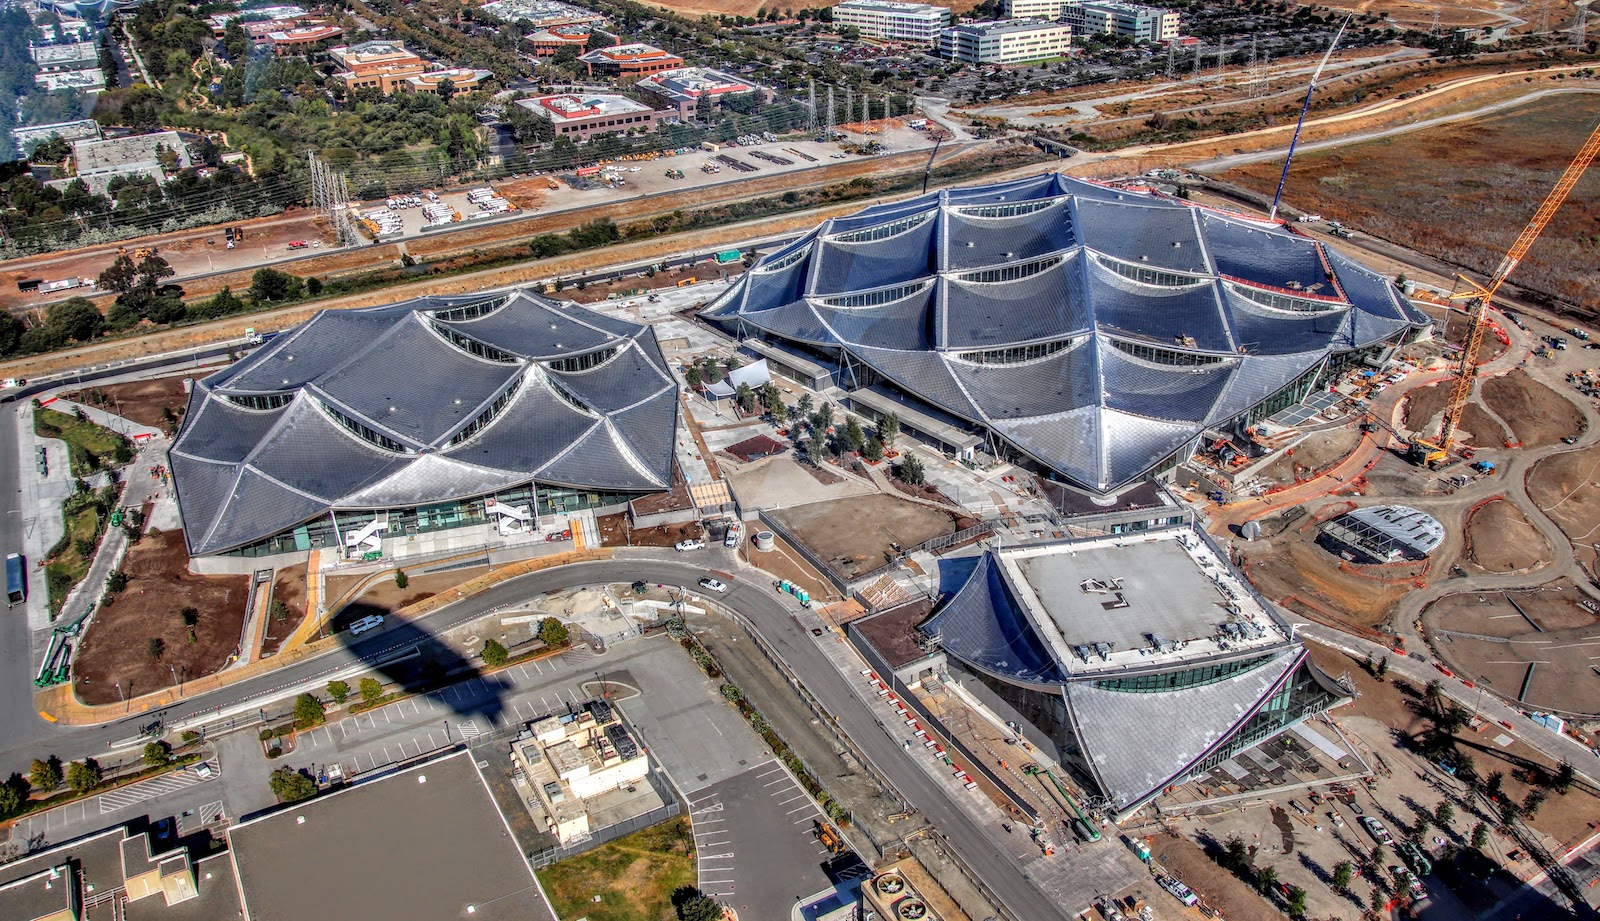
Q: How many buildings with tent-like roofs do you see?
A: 3